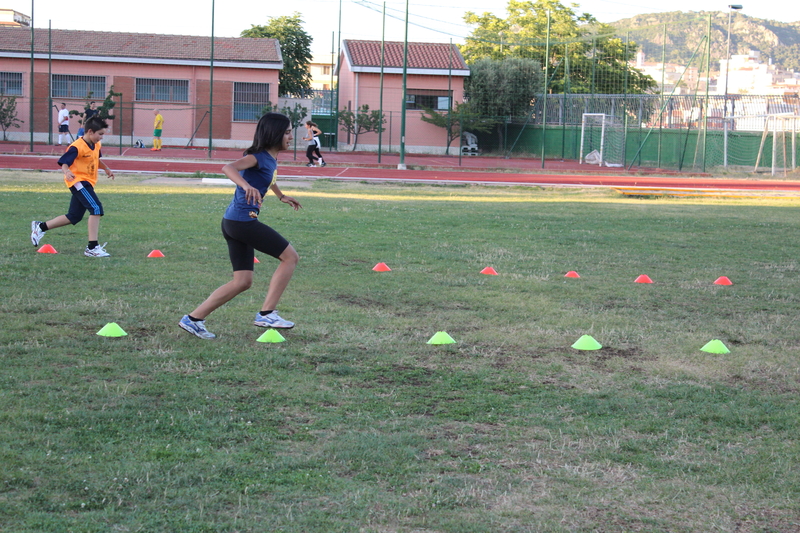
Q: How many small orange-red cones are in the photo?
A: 8